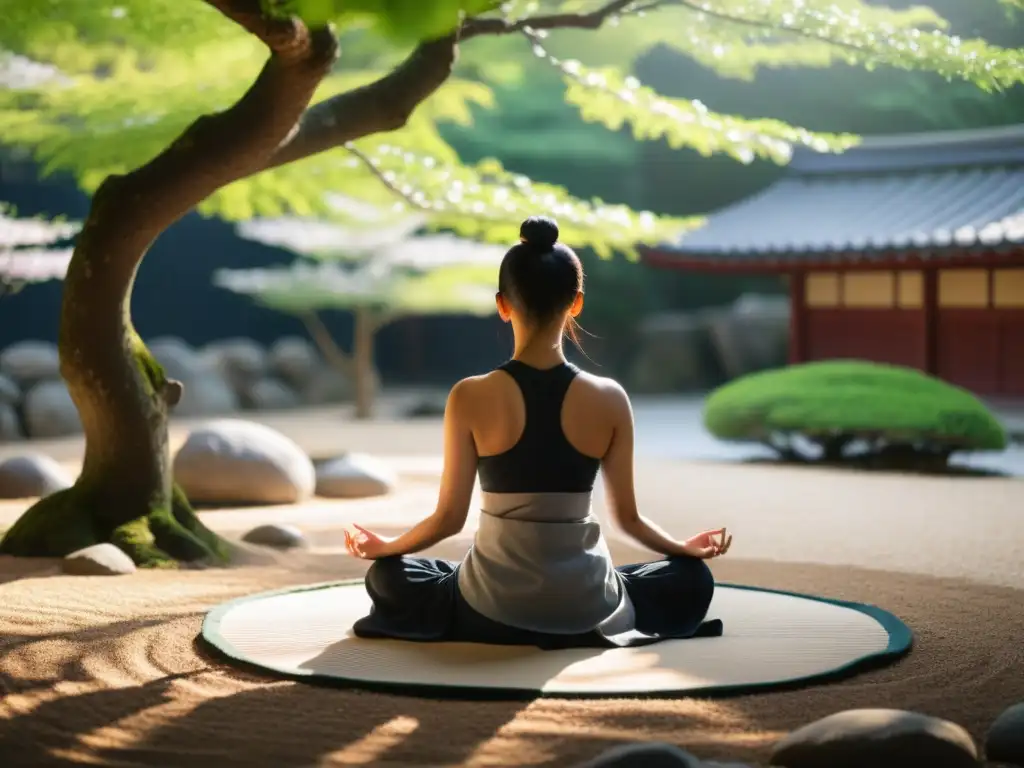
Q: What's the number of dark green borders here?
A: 1